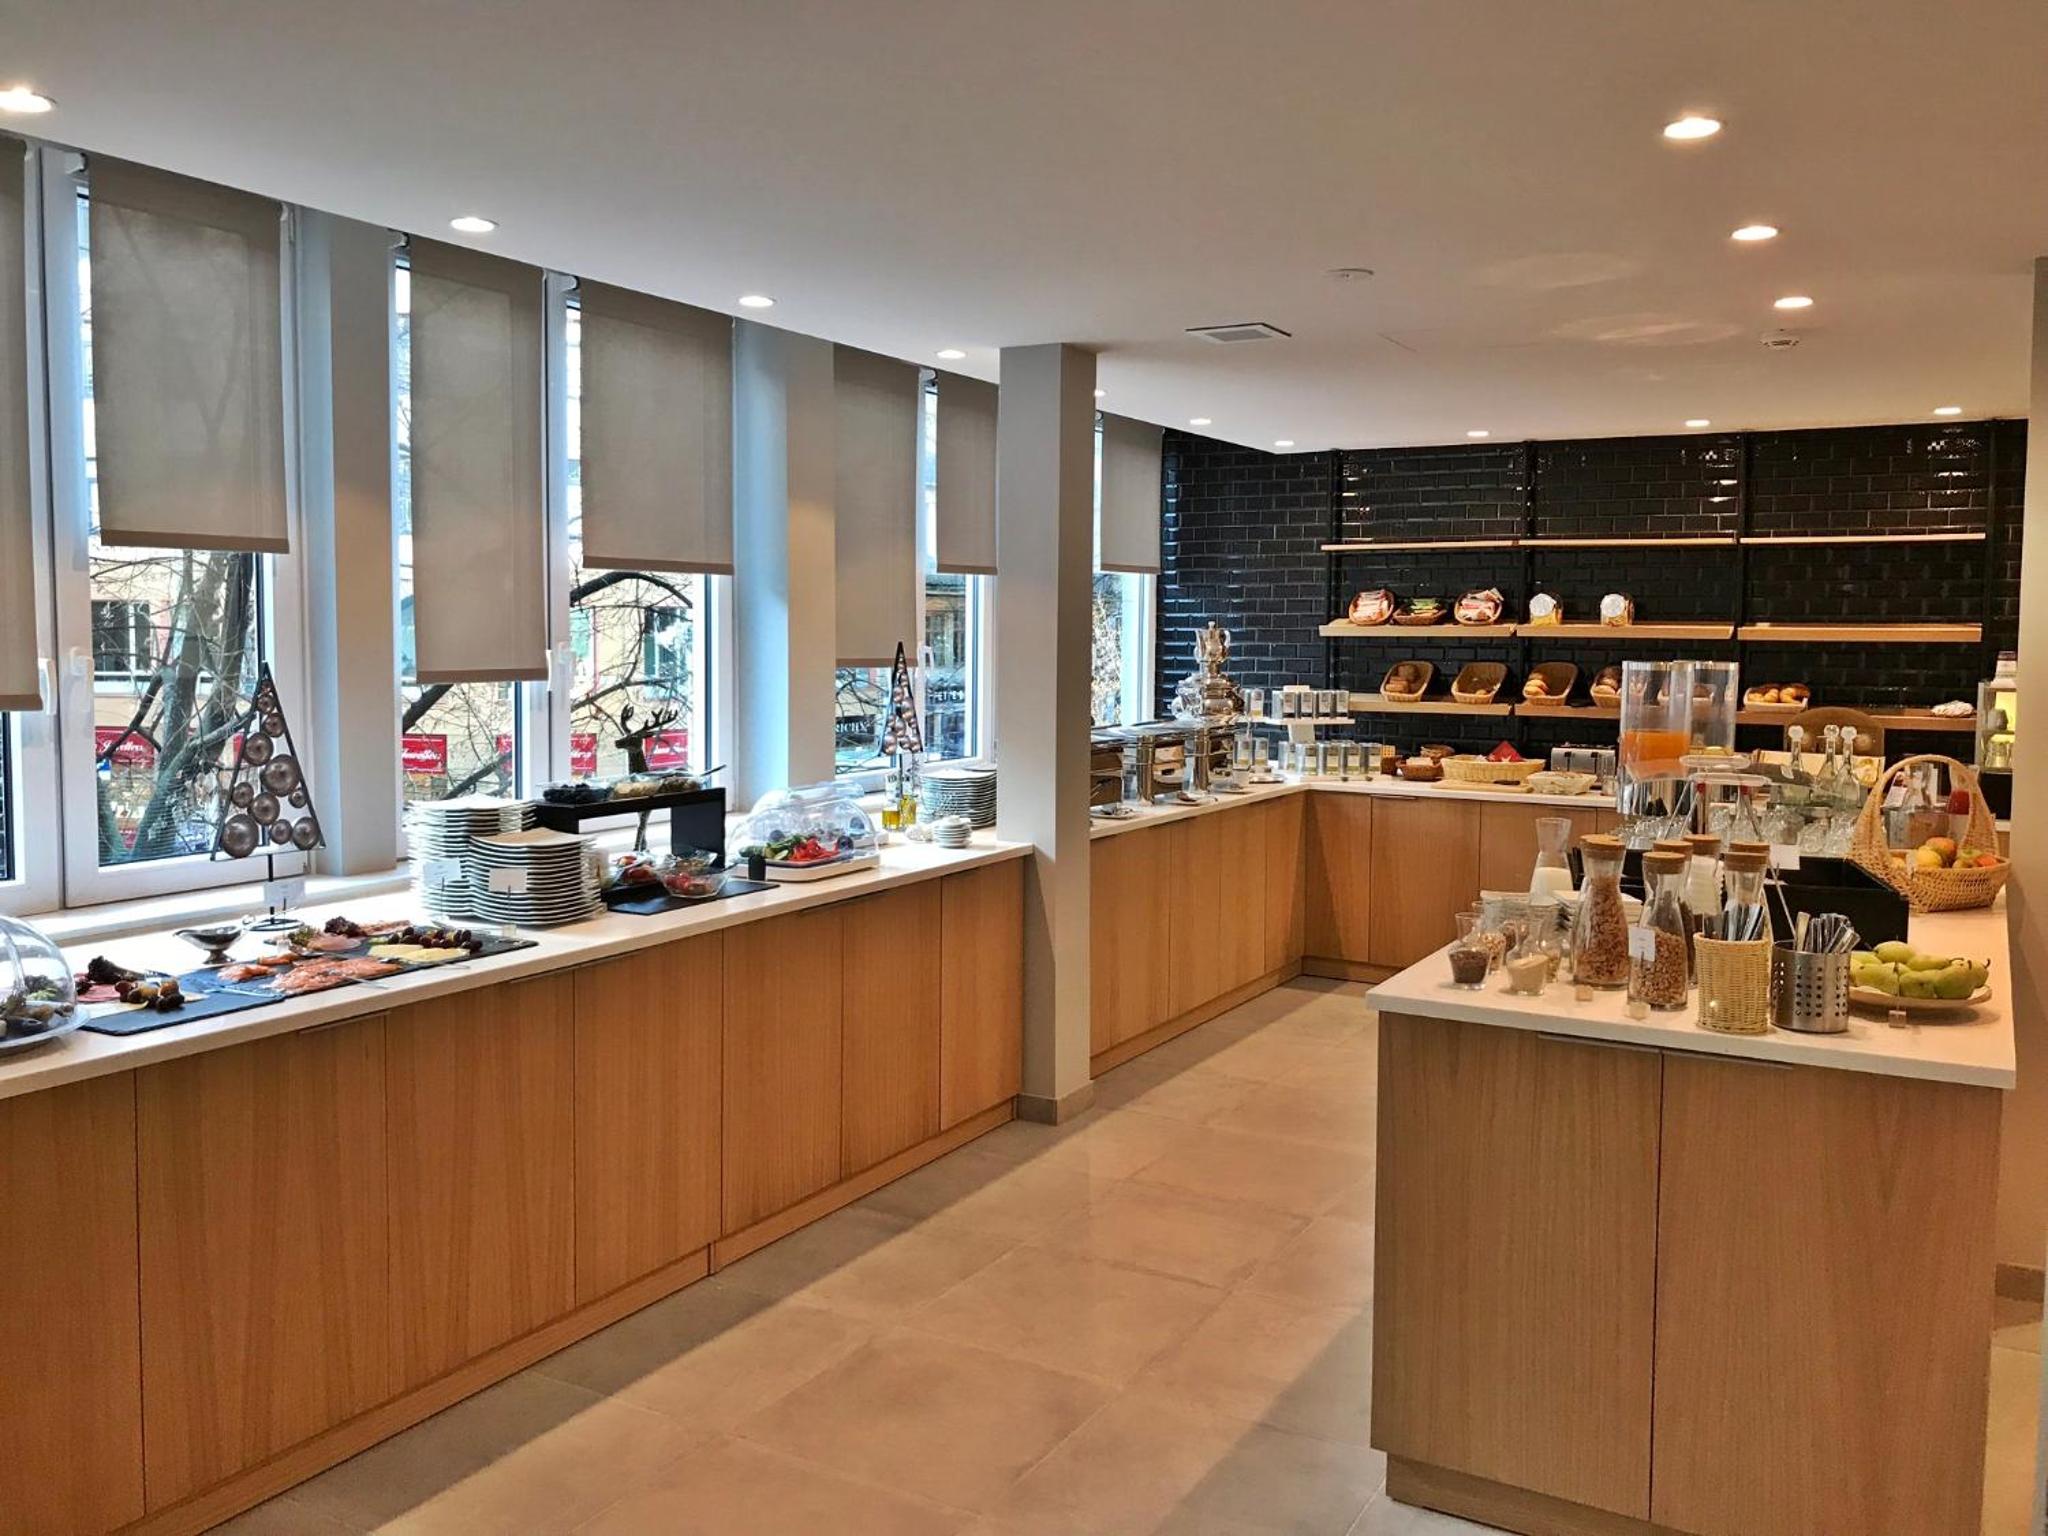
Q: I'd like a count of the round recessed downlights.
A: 13